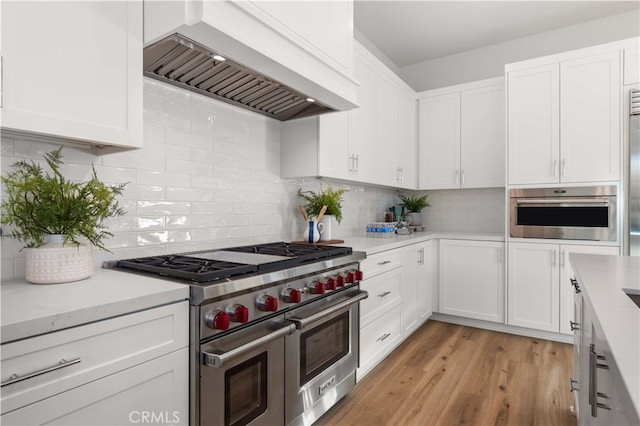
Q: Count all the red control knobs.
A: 9